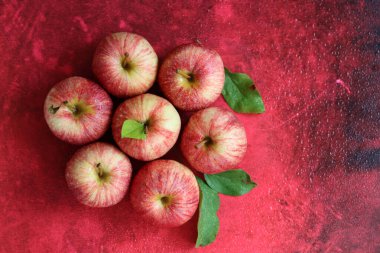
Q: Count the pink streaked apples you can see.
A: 7